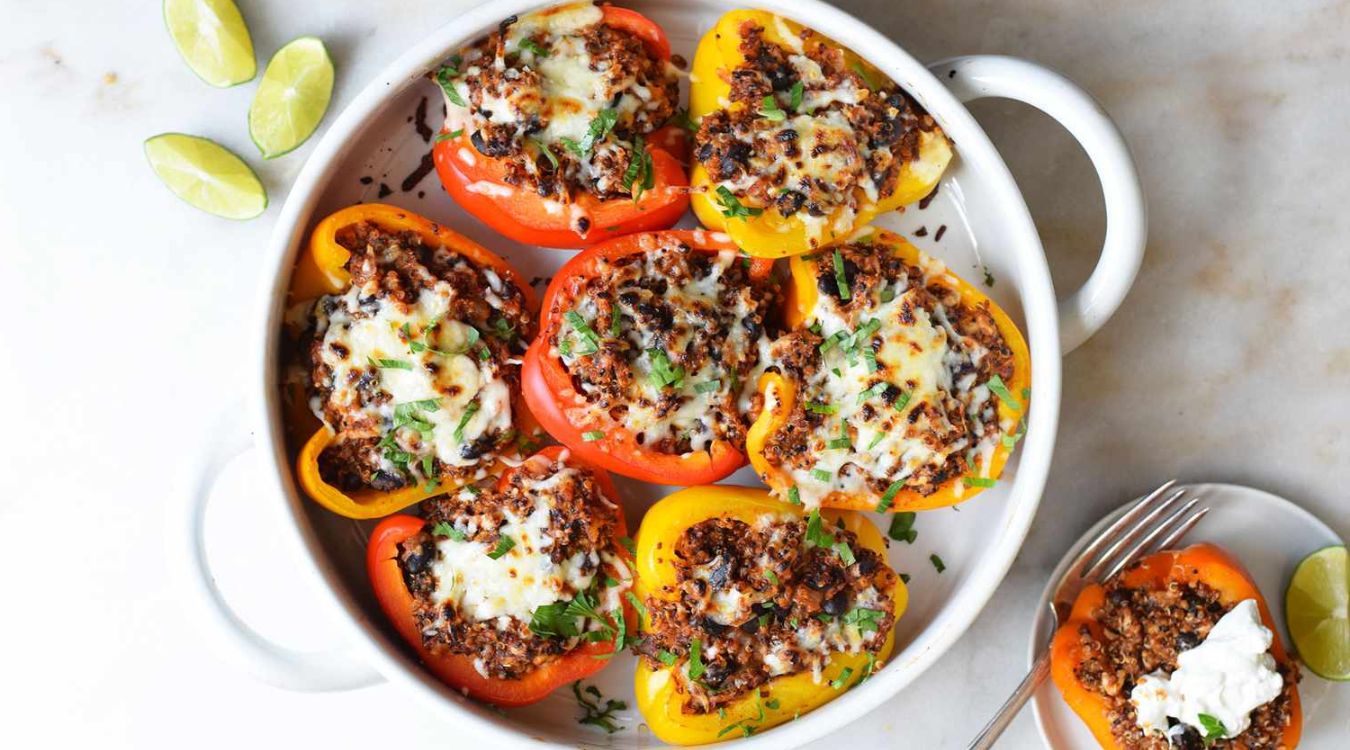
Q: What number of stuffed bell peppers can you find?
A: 8